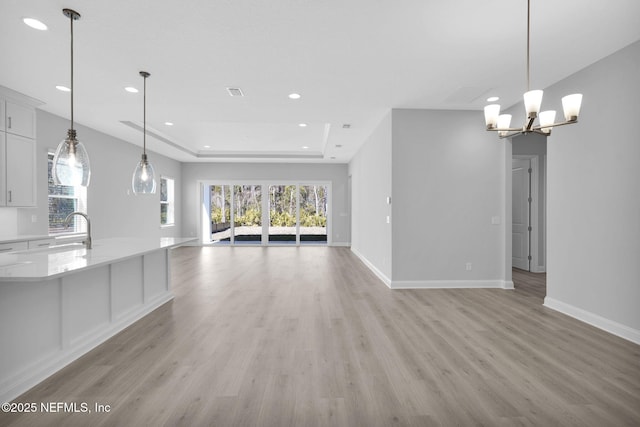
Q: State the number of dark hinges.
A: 4